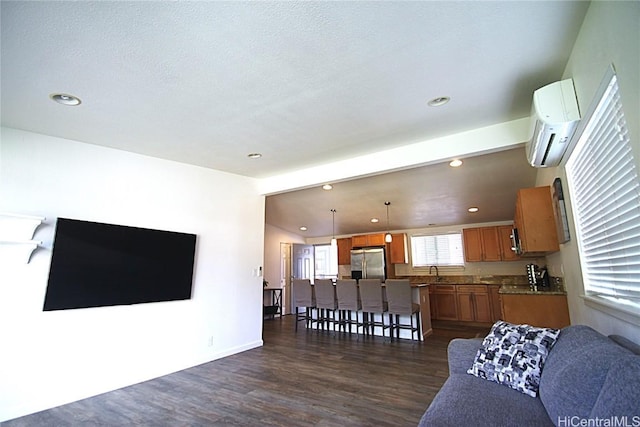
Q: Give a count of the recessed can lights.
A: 8